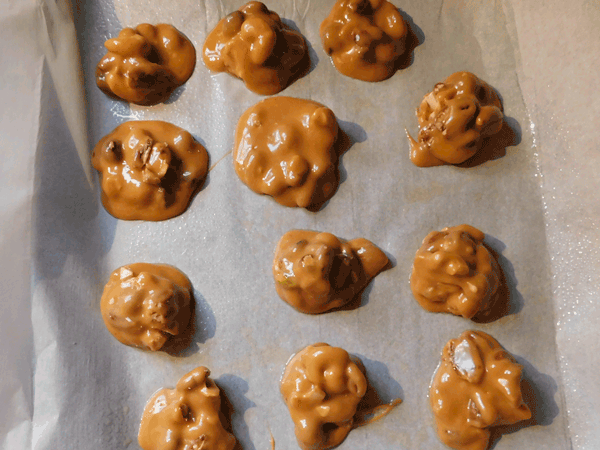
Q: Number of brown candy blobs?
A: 12